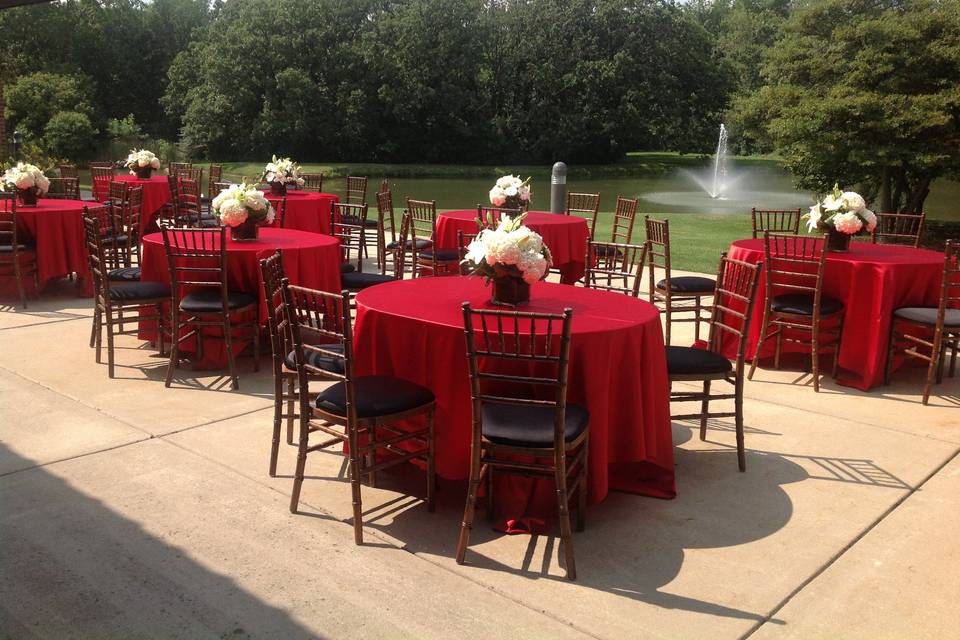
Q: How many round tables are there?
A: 7